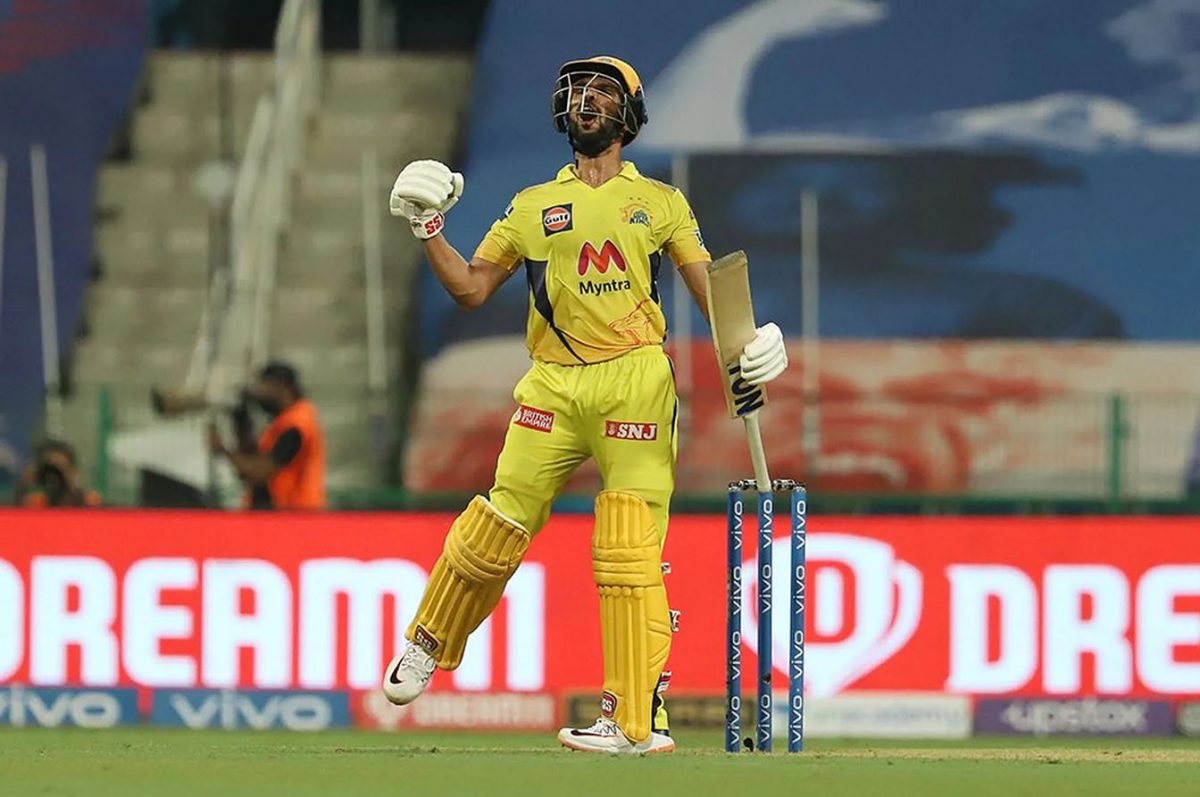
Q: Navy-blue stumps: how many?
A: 3